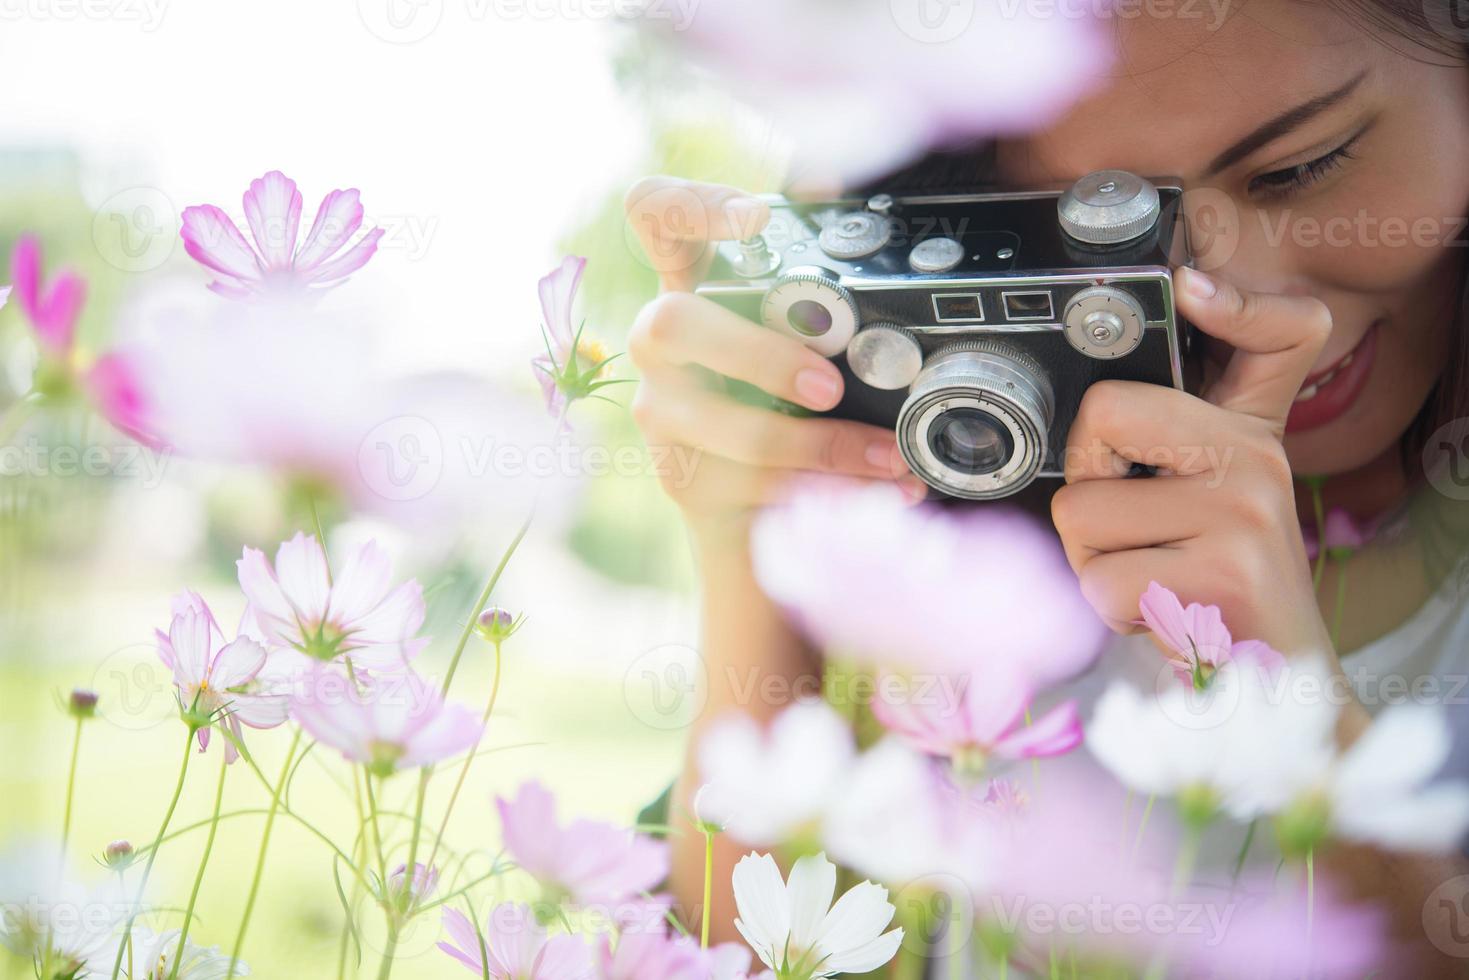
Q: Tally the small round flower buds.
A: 3